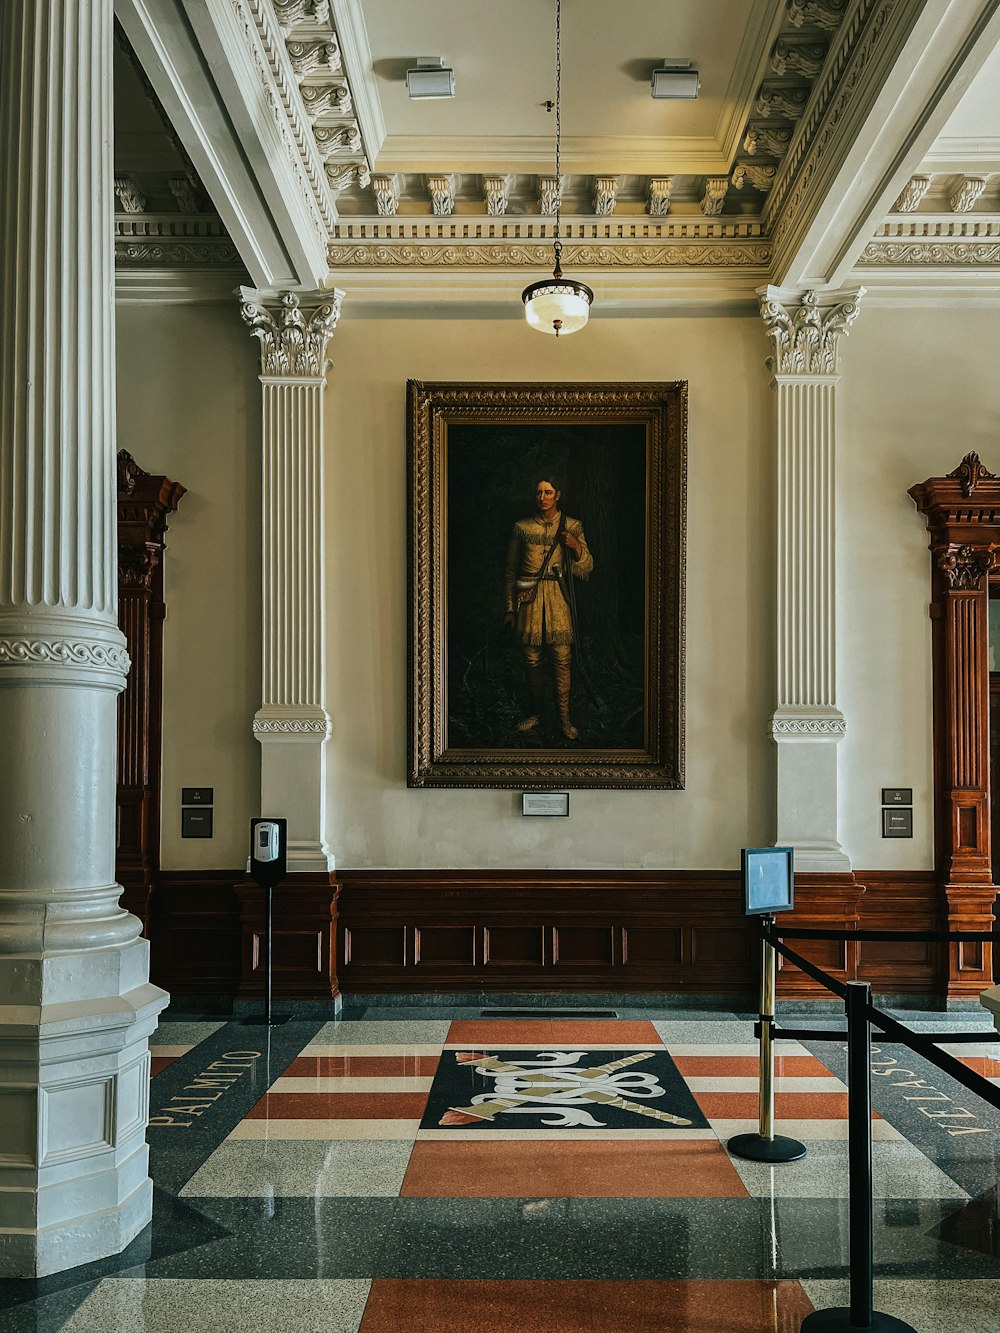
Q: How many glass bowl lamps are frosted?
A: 1